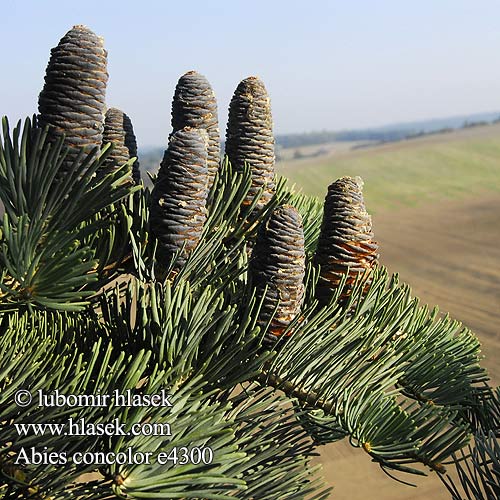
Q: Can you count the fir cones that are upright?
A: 7